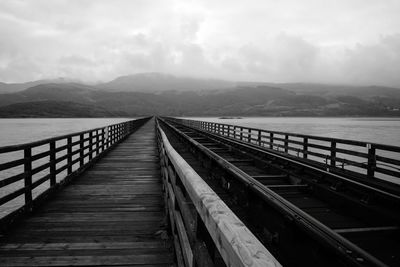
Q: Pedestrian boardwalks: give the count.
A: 1